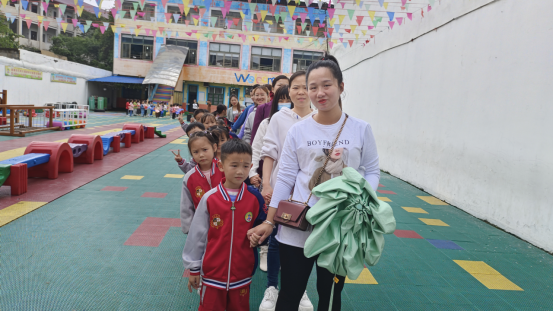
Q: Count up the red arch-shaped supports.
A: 3